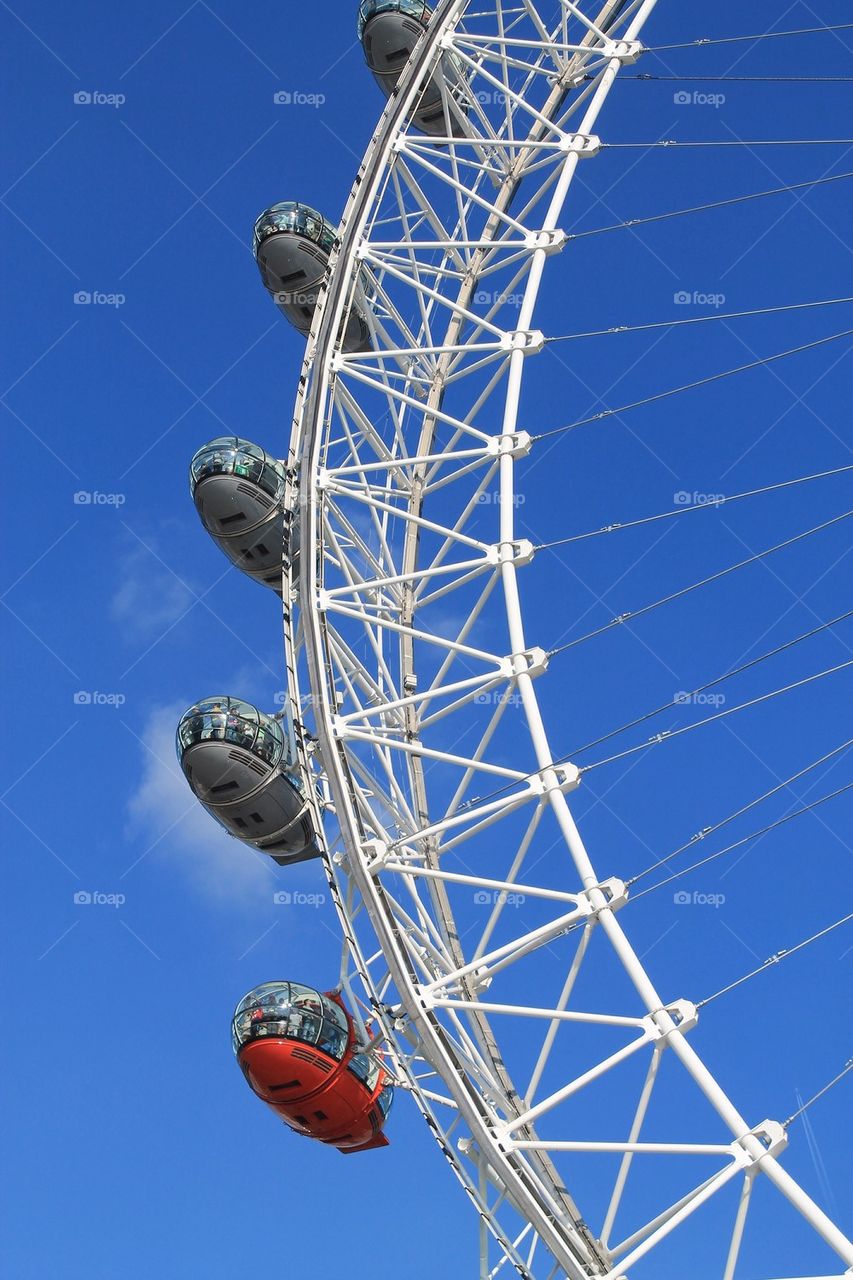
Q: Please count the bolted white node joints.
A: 11